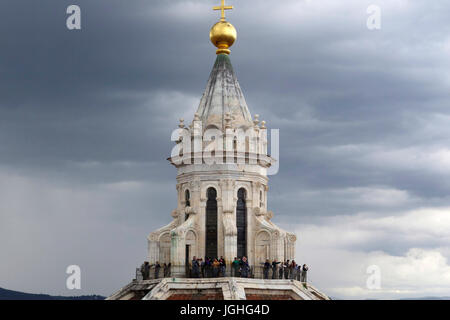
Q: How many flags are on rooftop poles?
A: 0